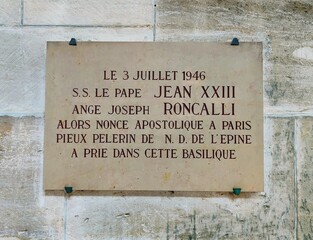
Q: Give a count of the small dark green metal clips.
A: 4